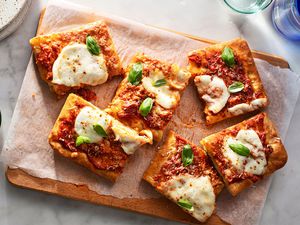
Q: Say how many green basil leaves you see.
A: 11